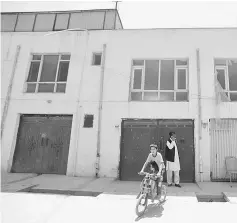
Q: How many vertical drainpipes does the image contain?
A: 3